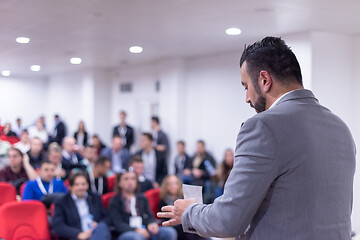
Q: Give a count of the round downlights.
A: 6